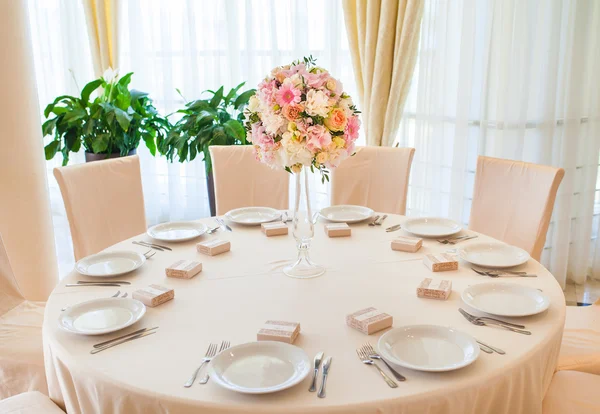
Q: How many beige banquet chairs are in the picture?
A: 8